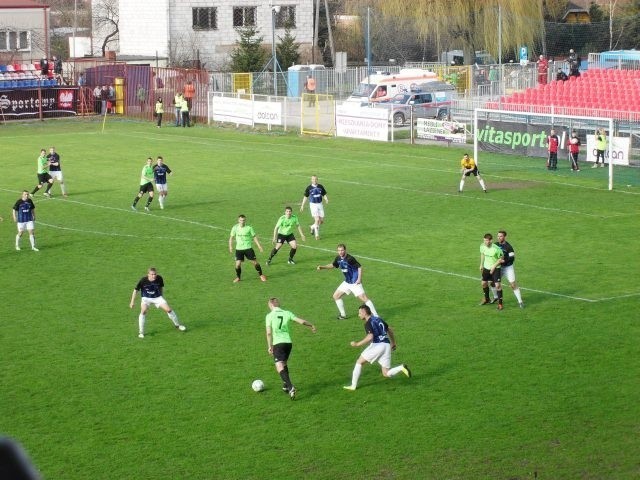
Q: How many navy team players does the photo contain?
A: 8